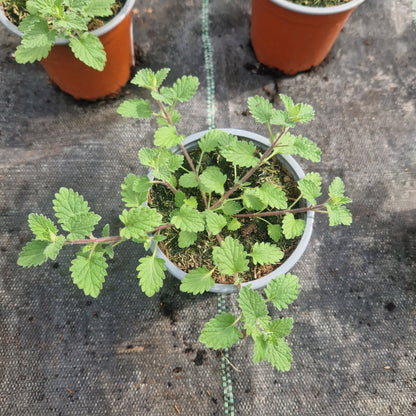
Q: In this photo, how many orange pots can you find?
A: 2